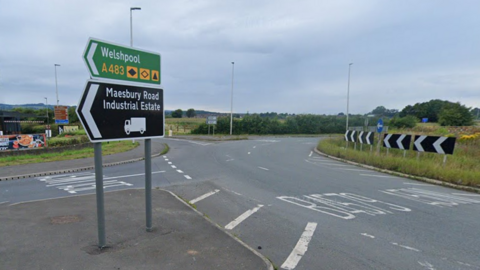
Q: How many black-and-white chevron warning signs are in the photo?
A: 4